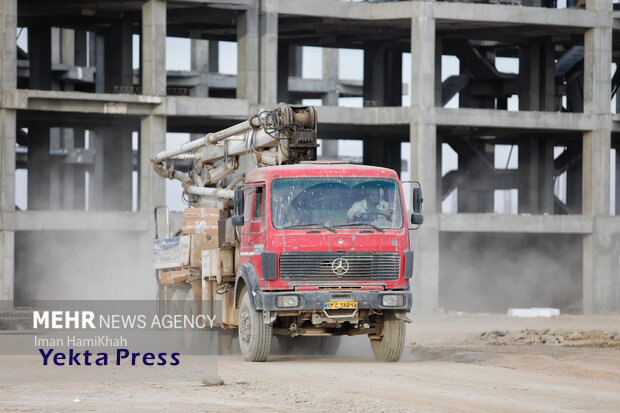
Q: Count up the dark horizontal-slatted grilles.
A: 1